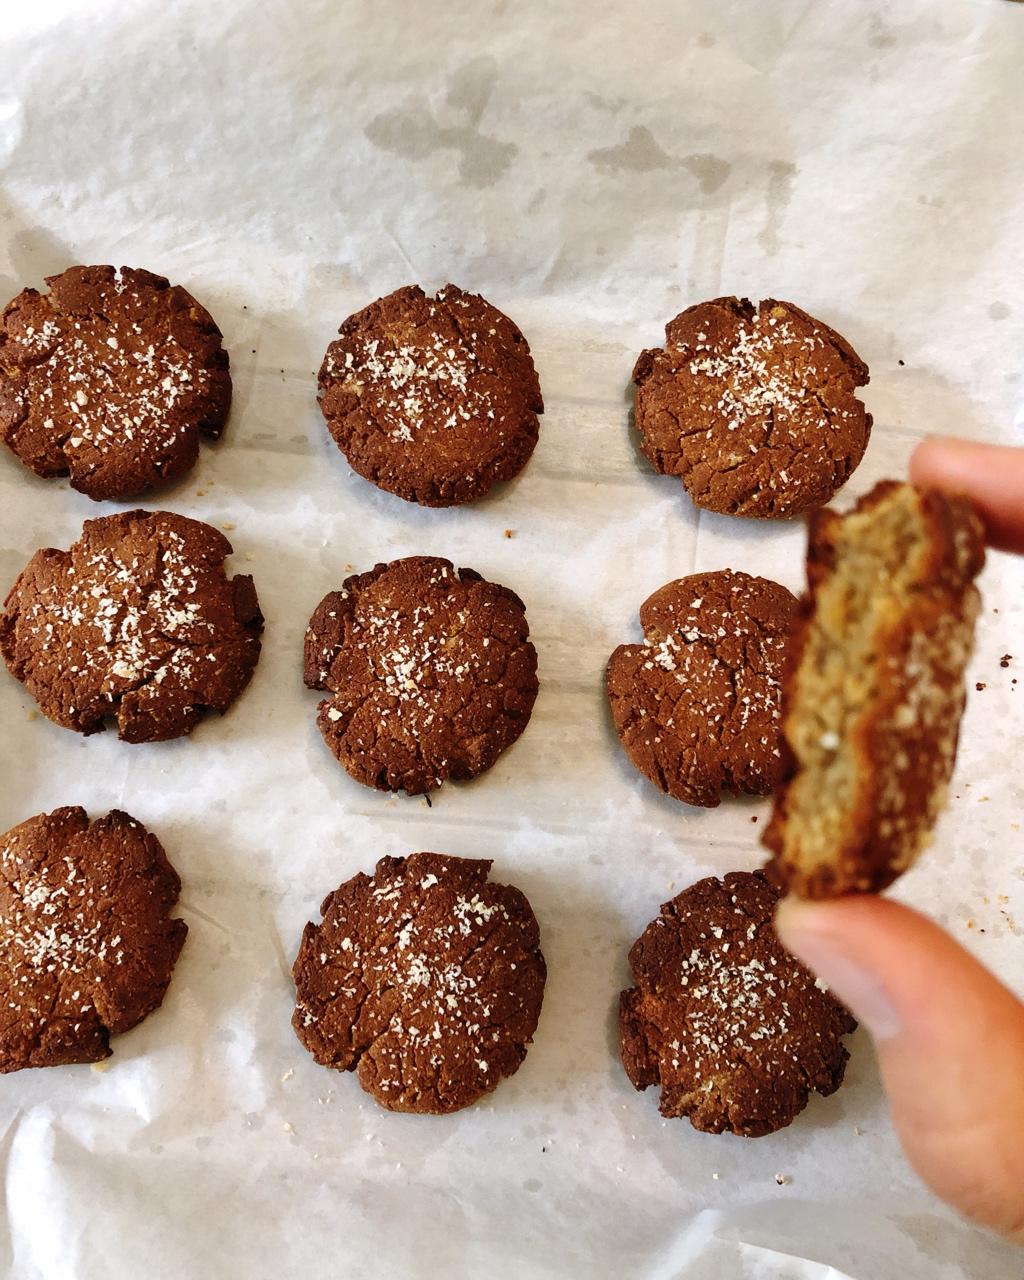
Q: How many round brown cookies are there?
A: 9